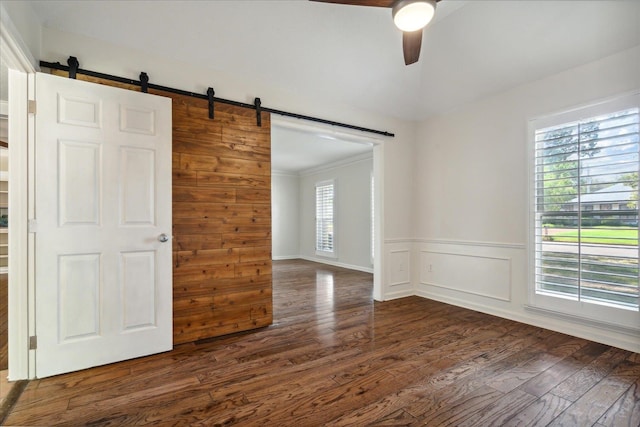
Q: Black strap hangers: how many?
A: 4